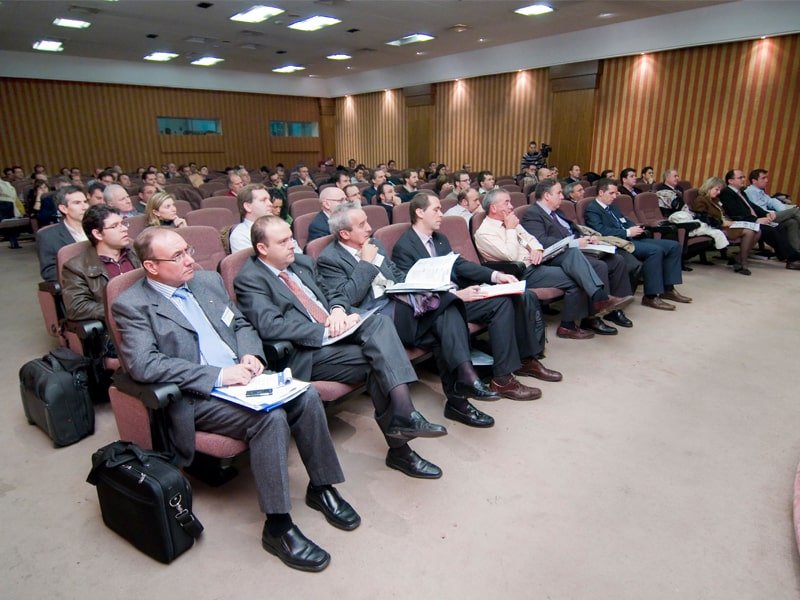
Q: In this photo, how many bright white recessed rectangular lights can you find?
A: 10